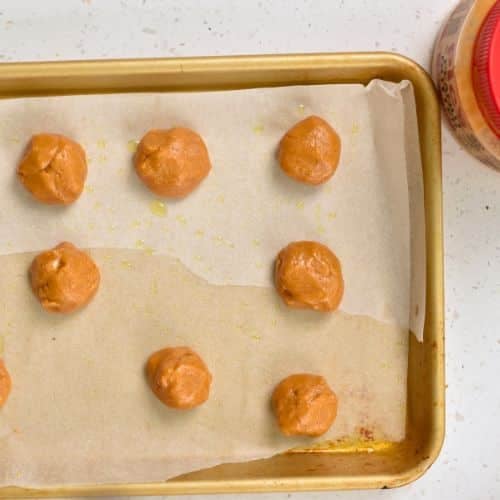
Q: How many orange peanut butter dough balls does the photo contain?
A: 8